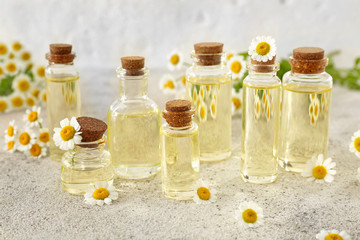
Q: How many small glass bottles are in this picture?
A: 7